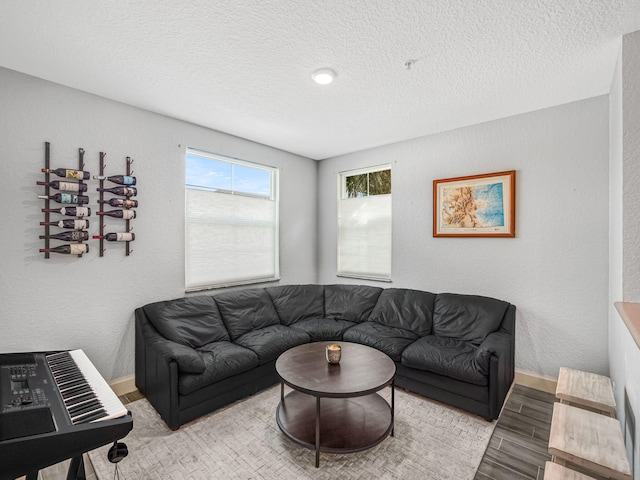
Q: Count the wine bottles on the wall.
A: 12